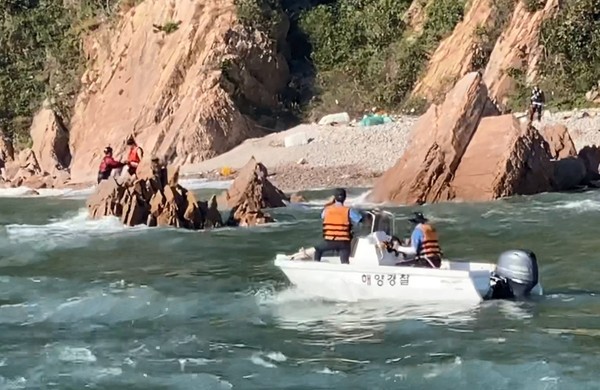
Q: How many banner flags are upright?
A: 0